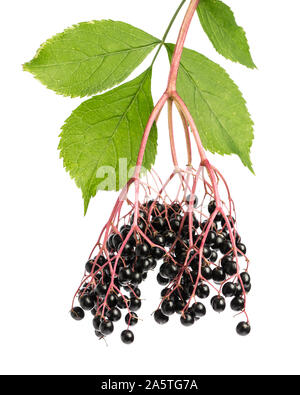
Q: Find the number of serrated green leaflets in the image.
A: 4